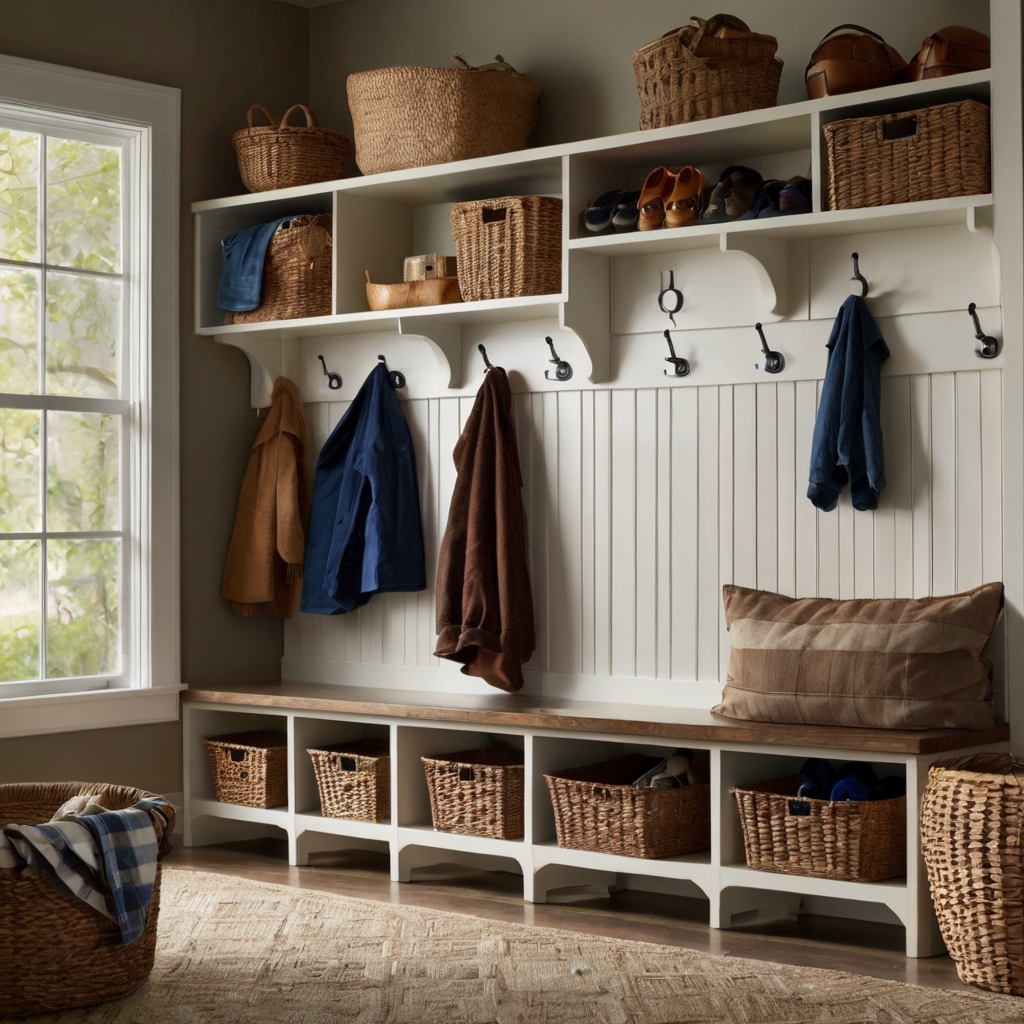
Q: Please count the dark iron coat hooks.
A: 9